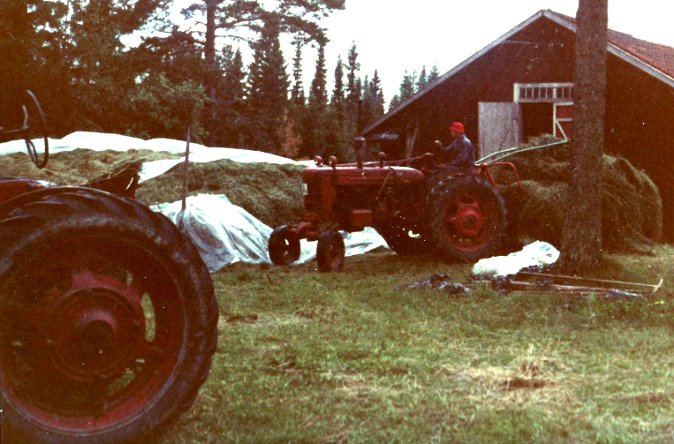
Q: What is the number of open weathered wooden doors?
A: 1